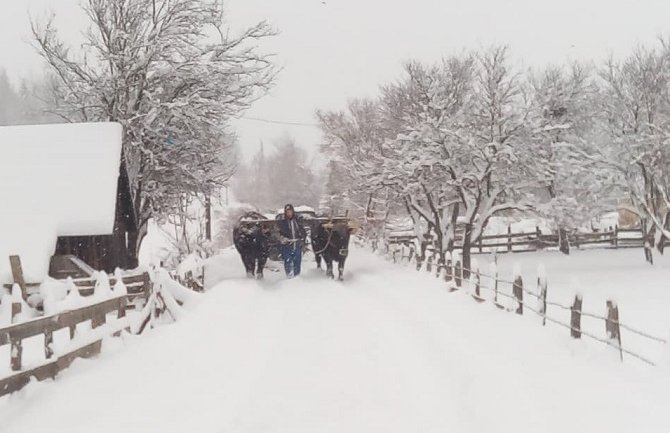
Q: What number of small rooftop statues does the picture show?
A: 0